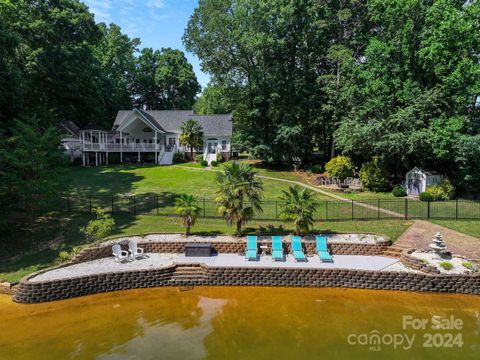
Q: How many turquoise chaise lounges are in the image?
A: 4